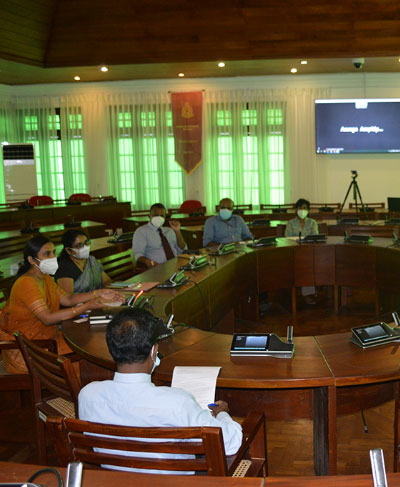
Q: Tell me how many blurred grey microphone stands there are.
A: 2